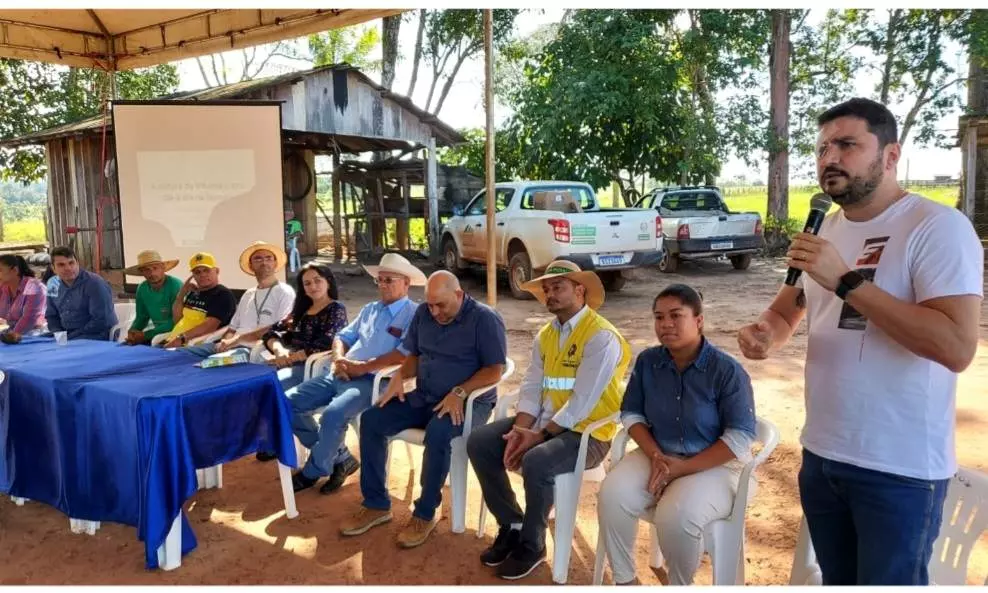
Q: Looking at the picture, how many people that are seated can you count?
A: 10